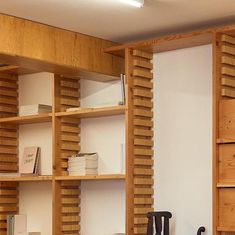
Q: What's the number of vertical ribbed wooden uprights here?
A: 4